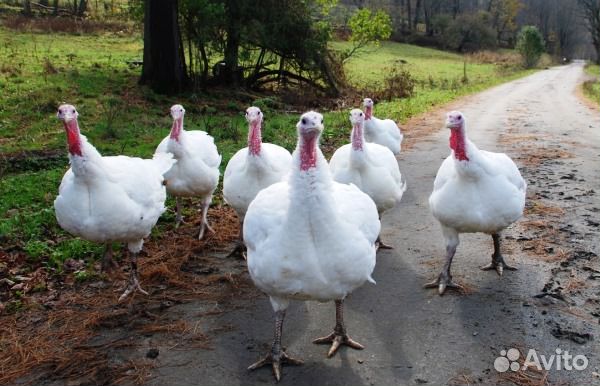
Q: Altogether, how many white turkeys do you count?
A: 7